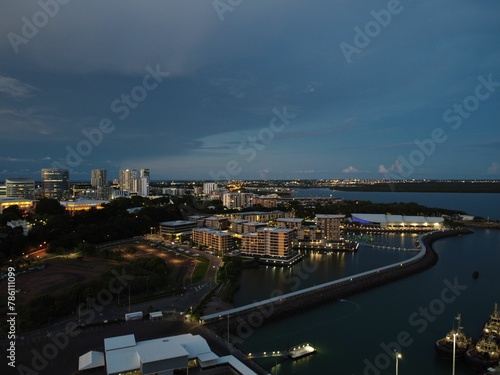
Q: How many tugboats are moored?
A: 3